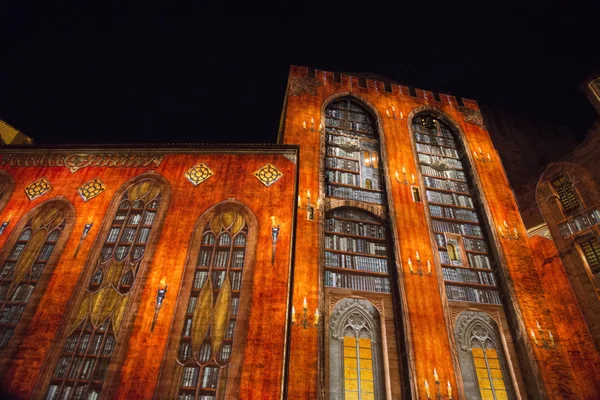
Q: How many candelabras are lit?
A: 10